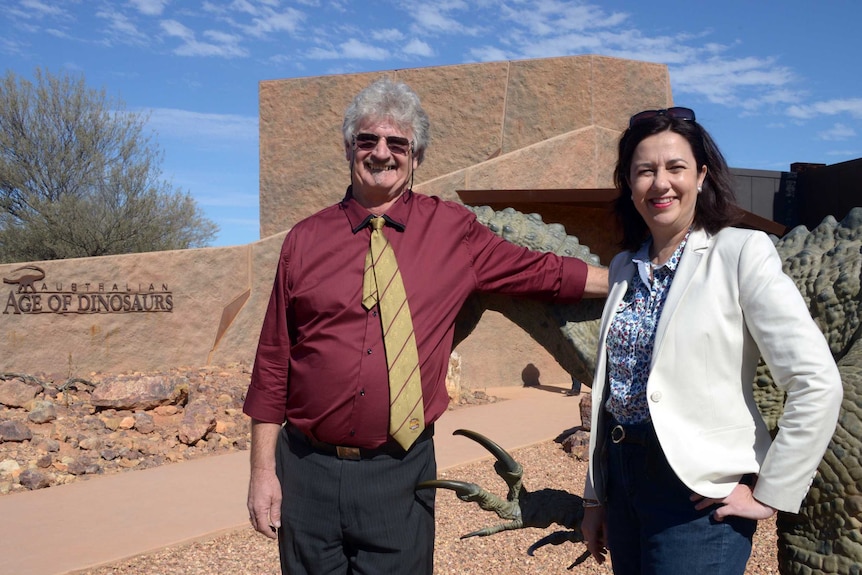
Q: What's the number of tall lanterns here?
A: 0